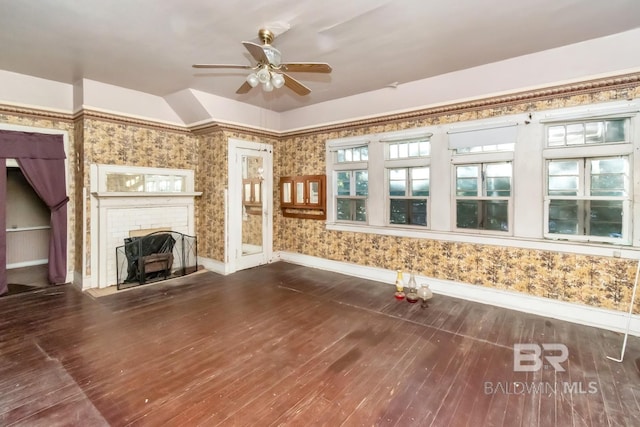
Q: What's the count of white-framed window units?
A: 4